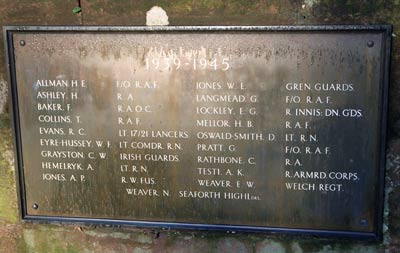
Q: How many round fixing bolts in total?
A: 4